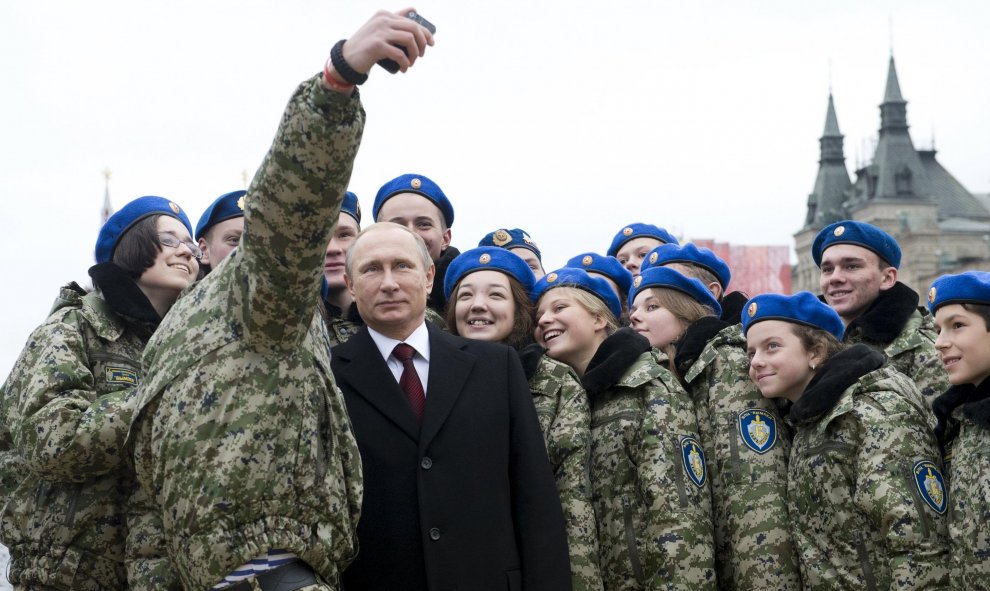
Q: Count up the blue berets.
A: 14